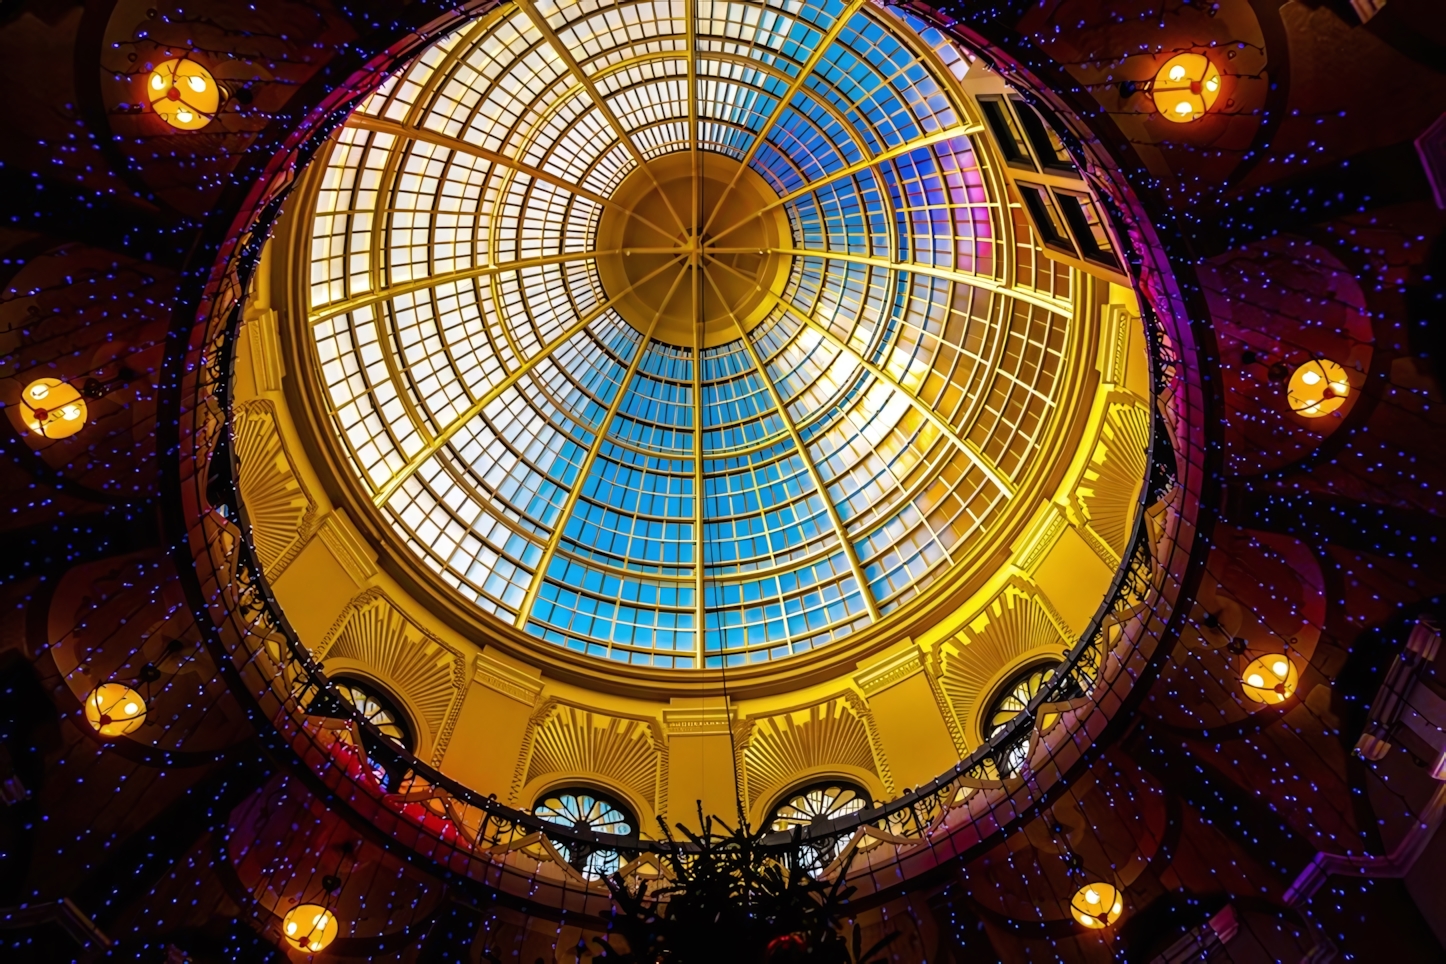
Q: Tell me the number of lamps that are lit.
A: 8